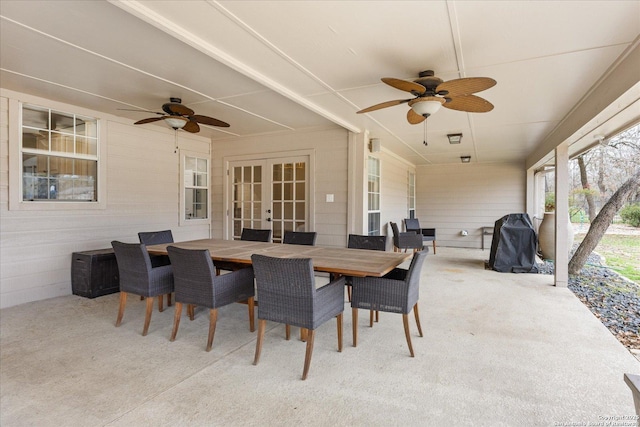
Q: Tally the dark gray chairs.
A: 10